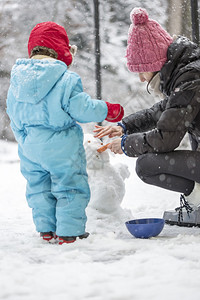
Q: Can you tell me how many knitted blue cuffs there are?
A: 2